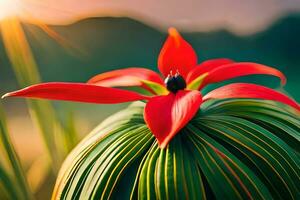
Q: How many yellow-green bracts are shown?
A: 2